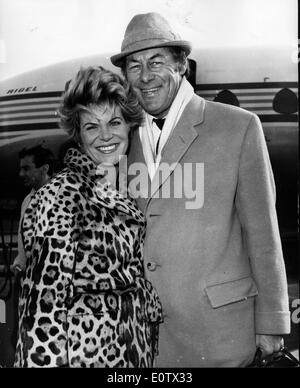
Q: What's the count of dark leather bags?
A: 1